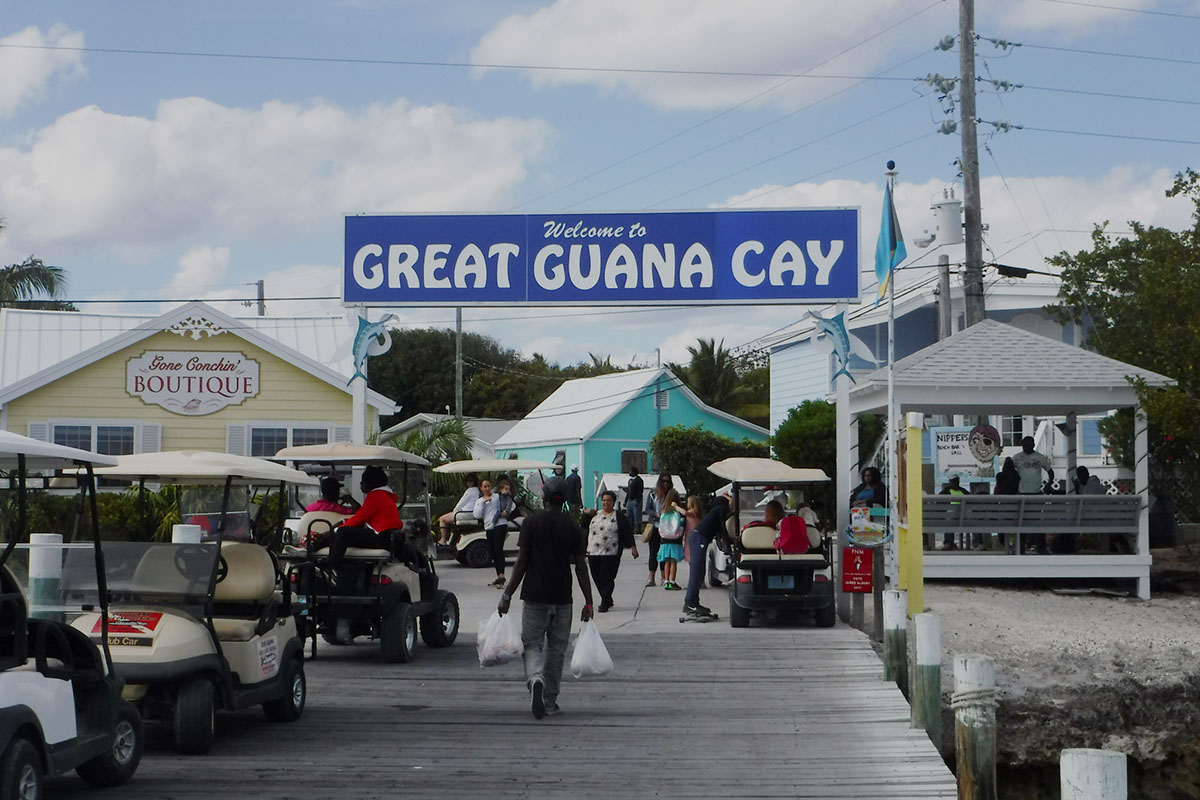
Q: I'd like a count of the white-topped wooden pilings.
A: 6